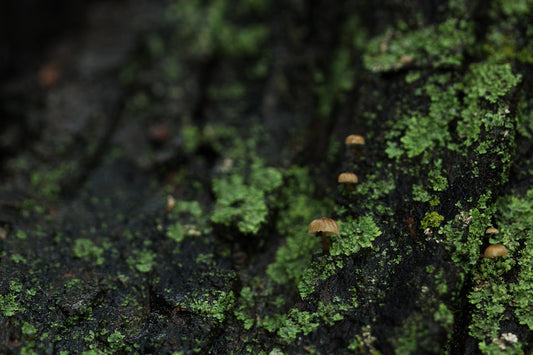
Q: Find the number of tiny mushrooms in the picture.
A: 5